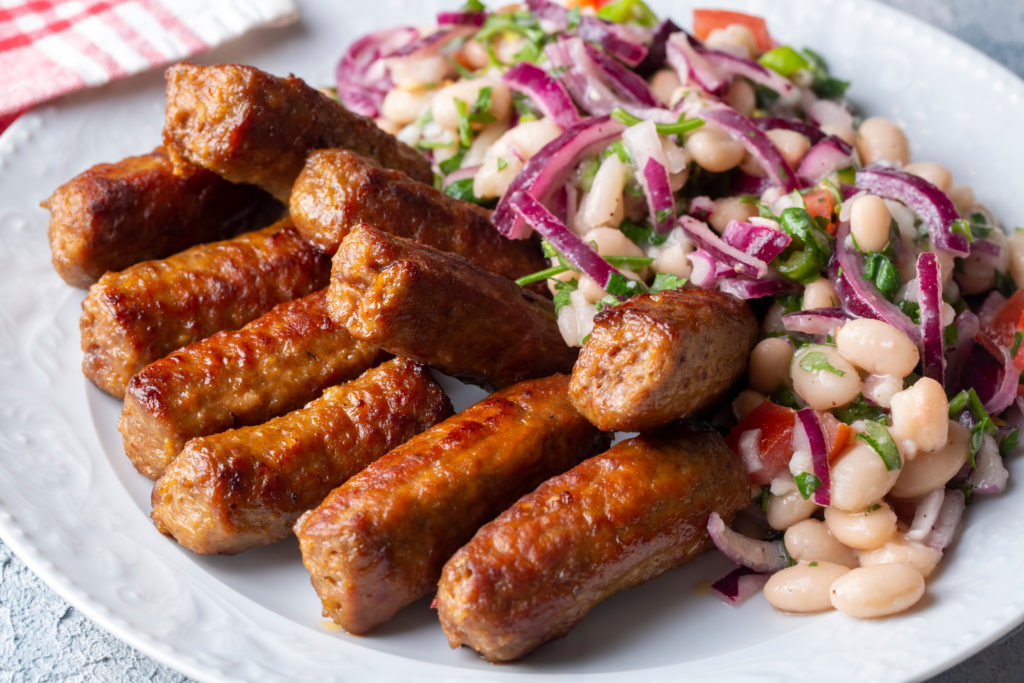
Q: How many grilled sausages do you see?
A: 10